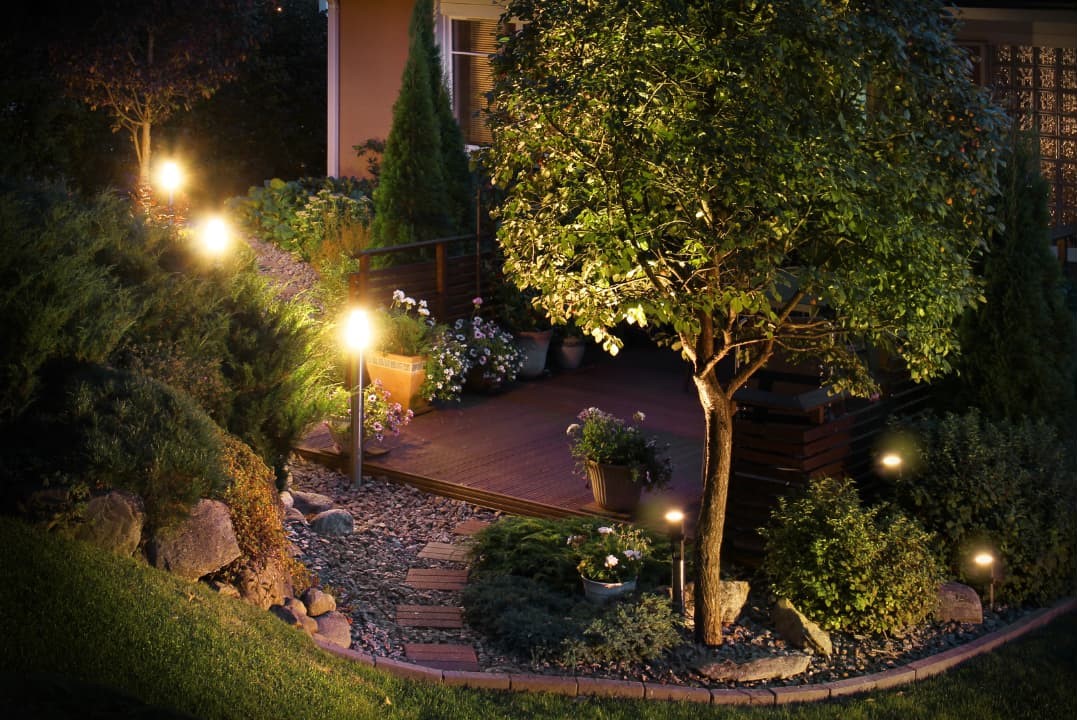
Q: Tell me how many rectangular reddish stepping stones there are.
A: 5